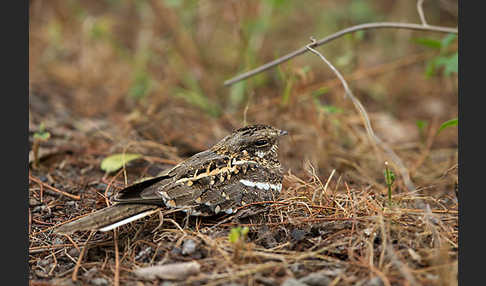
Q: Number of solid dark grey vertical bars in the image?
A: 2